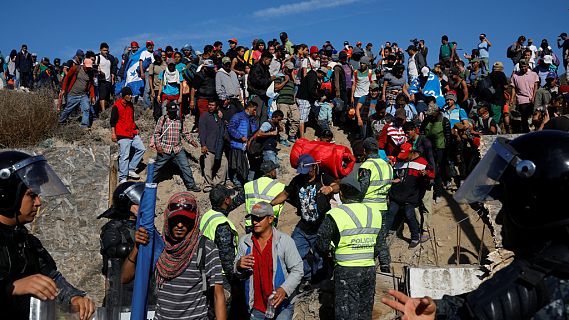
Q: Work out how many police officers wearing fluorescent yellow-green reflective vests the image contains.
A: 4